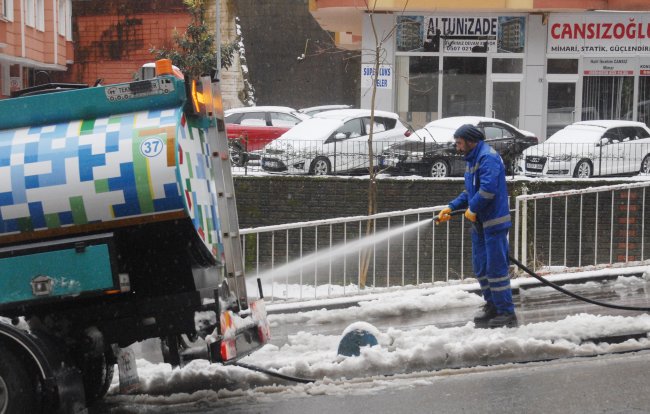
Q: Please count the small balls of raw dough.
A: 0